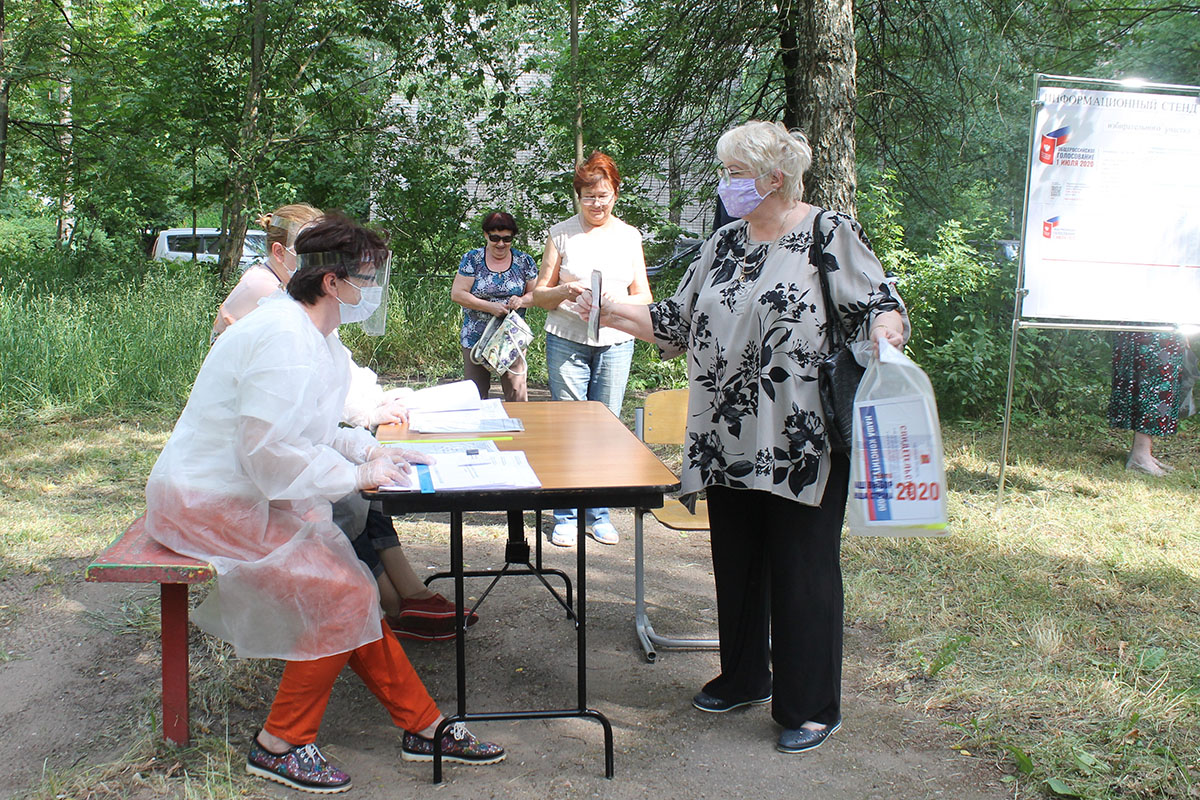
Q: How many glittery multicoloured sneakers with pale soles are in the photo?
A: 2